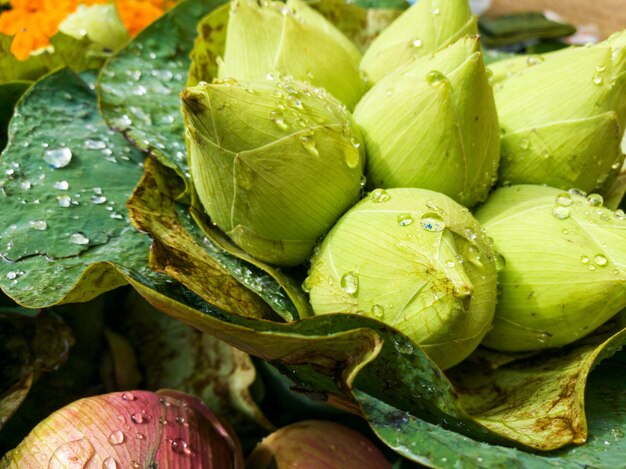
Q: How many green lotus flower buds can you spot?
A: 7